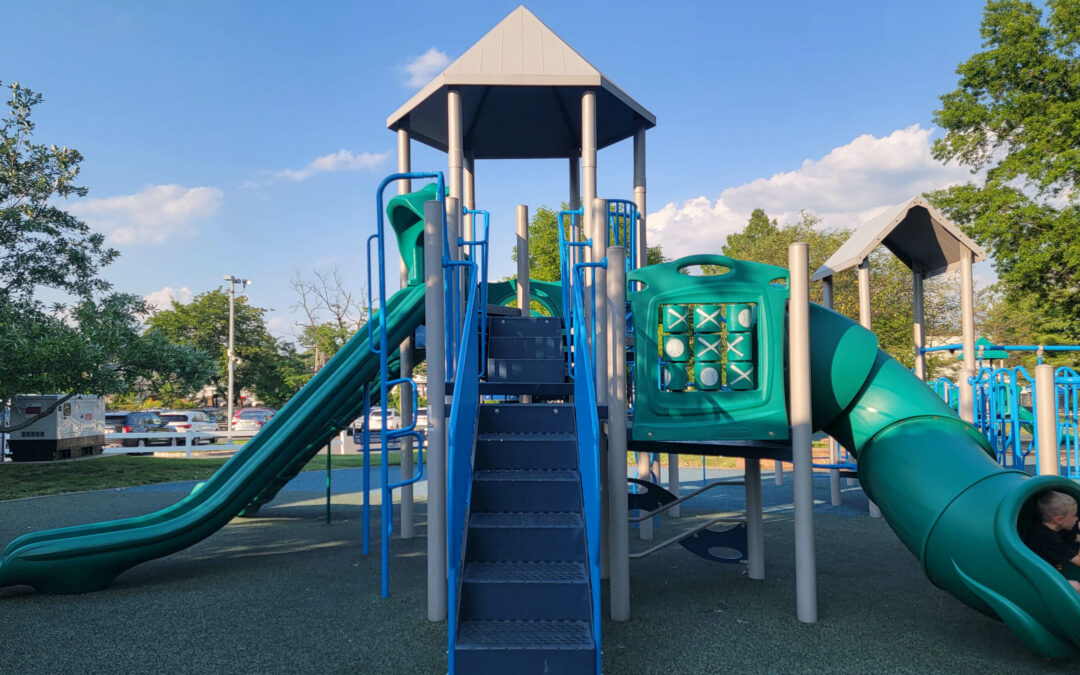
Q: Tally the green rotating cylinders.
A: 9